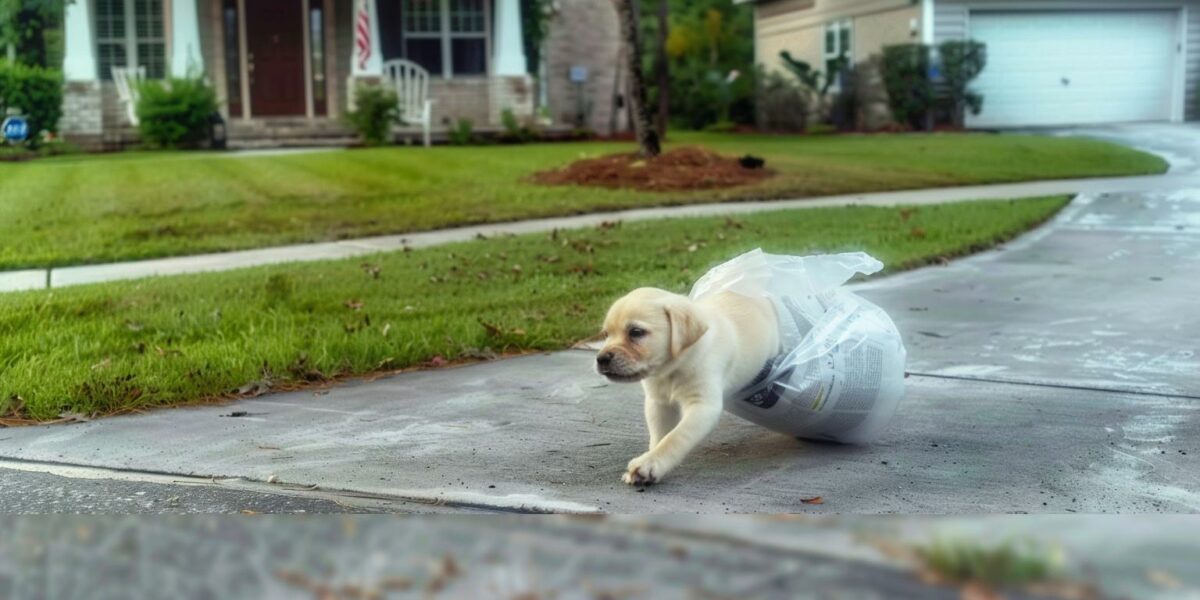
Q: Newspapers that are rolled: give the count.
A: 1